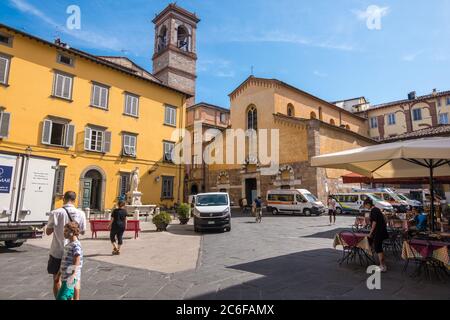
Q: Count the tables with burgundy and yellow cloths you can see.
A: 2